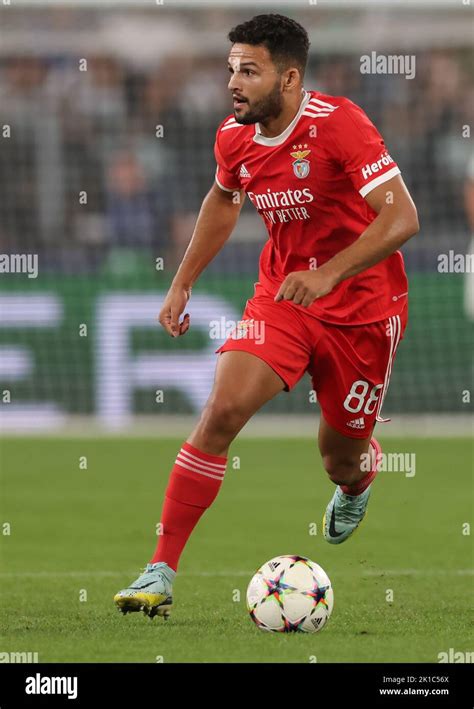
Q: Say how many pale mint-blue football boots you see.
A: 2